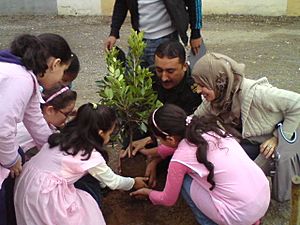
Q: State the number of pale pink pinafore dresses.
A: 2